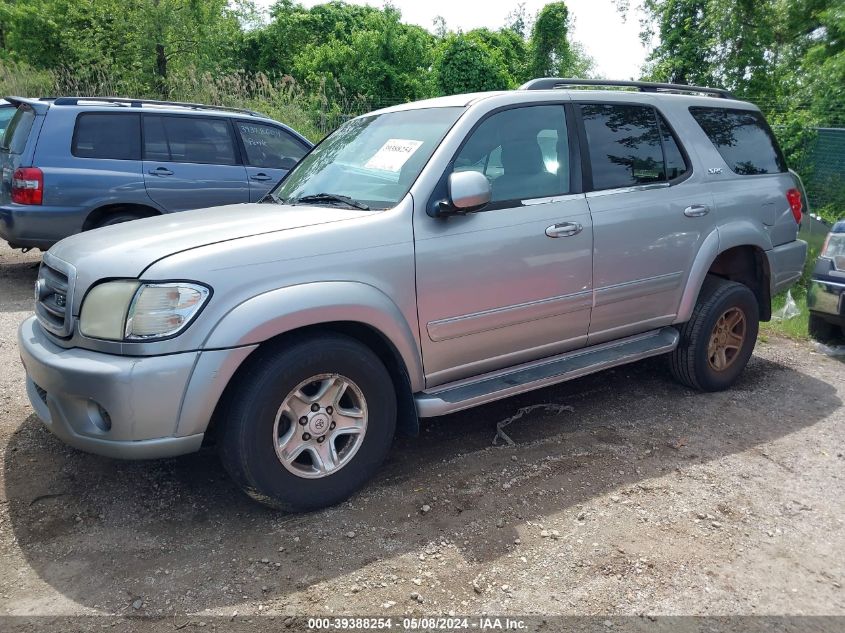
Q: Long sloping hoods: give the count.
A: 1